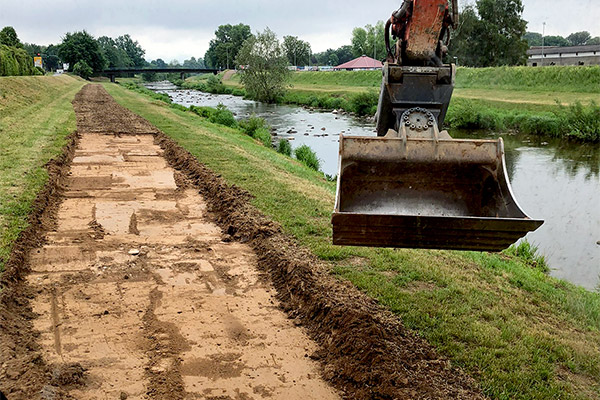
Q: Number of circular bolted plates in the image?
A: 1